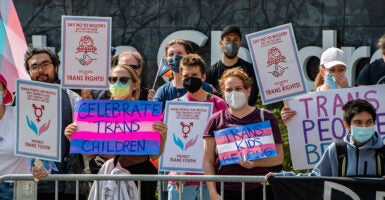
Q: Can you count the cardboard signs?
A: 7